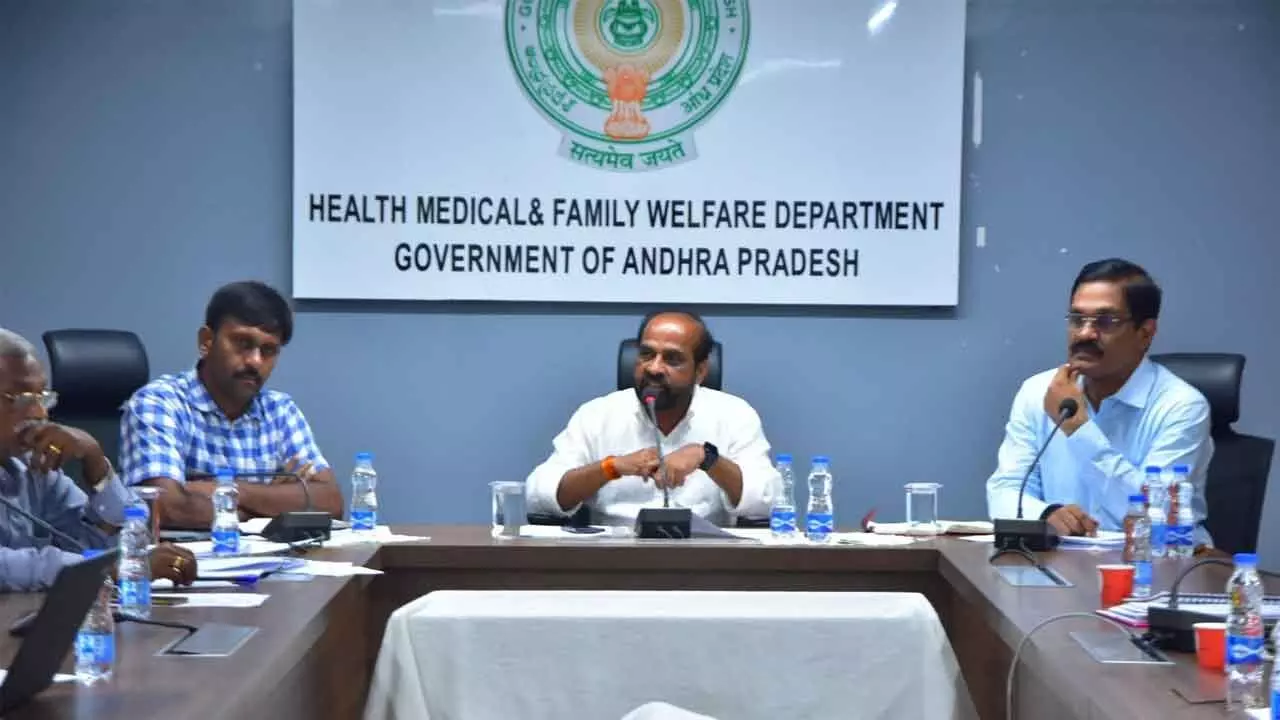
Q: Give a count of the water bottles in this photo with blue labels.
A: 11